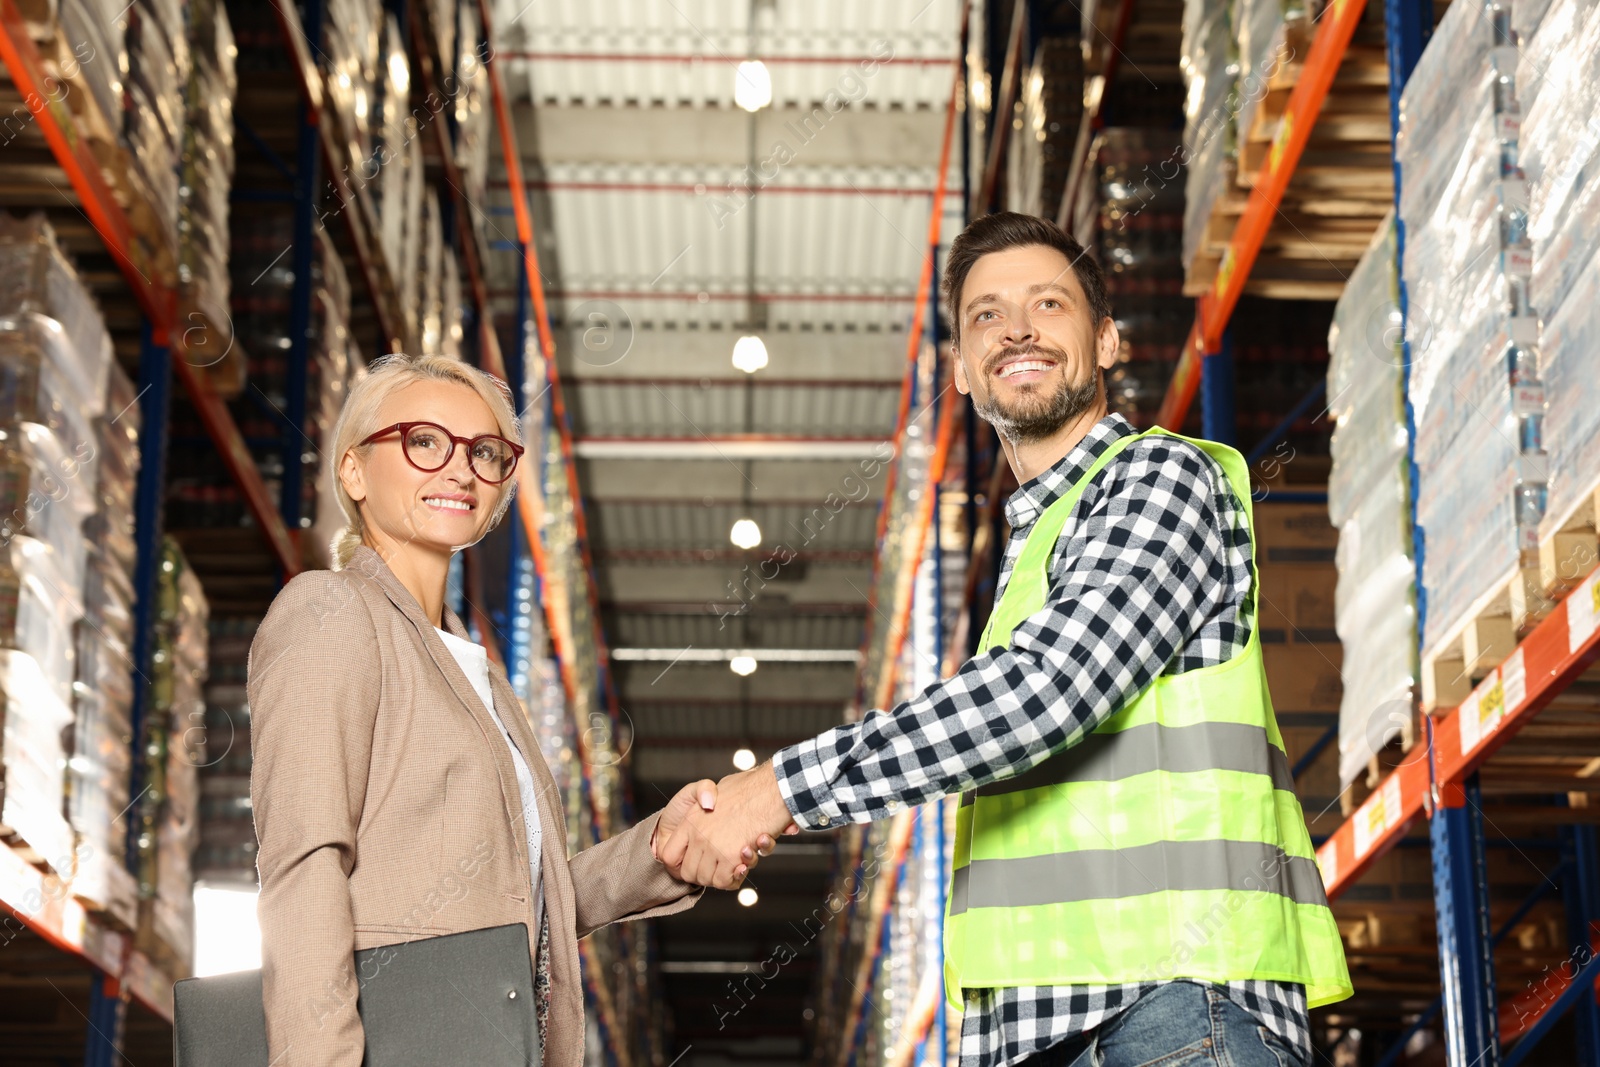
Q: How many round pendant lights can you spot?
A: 6